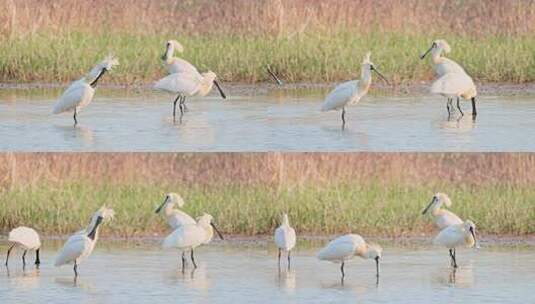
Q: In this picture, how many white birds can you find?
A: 14